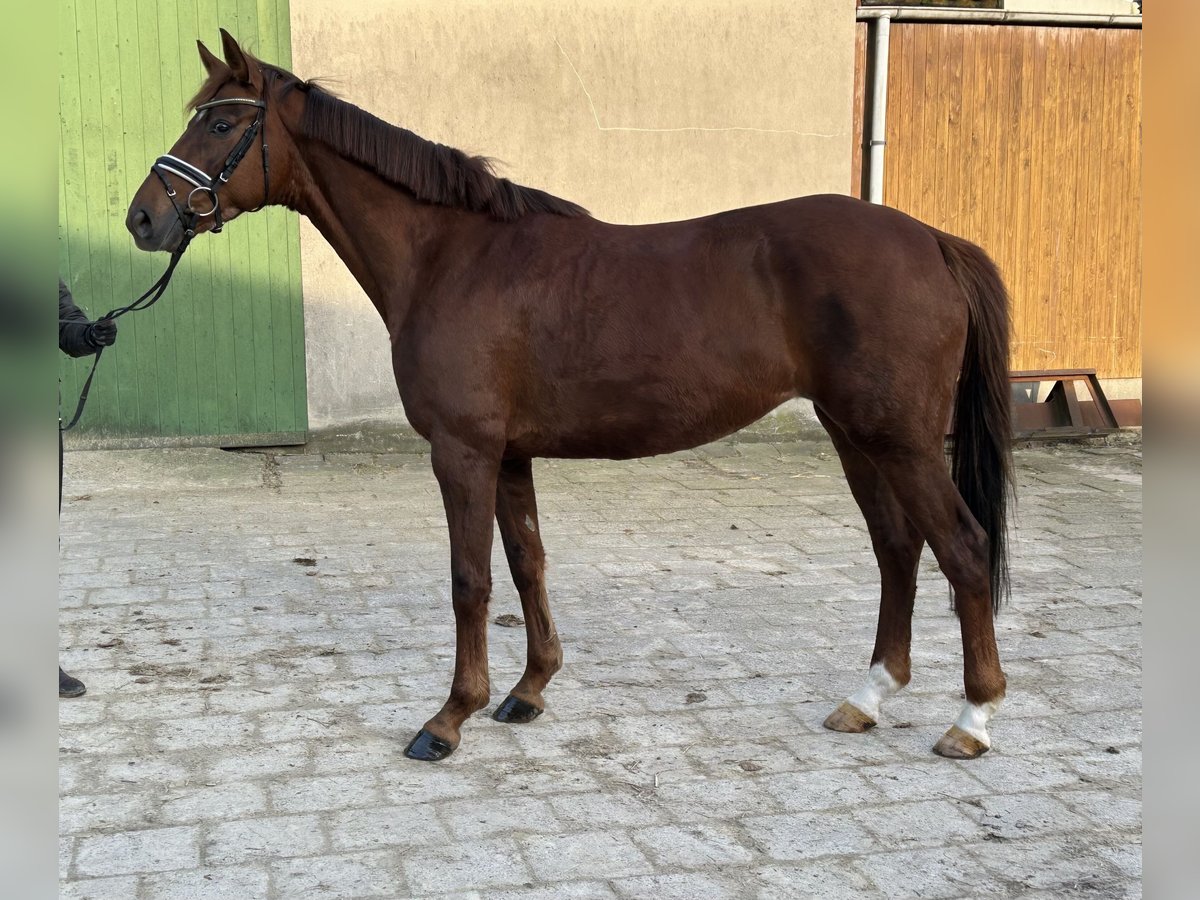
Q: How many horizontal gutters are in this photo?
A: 1